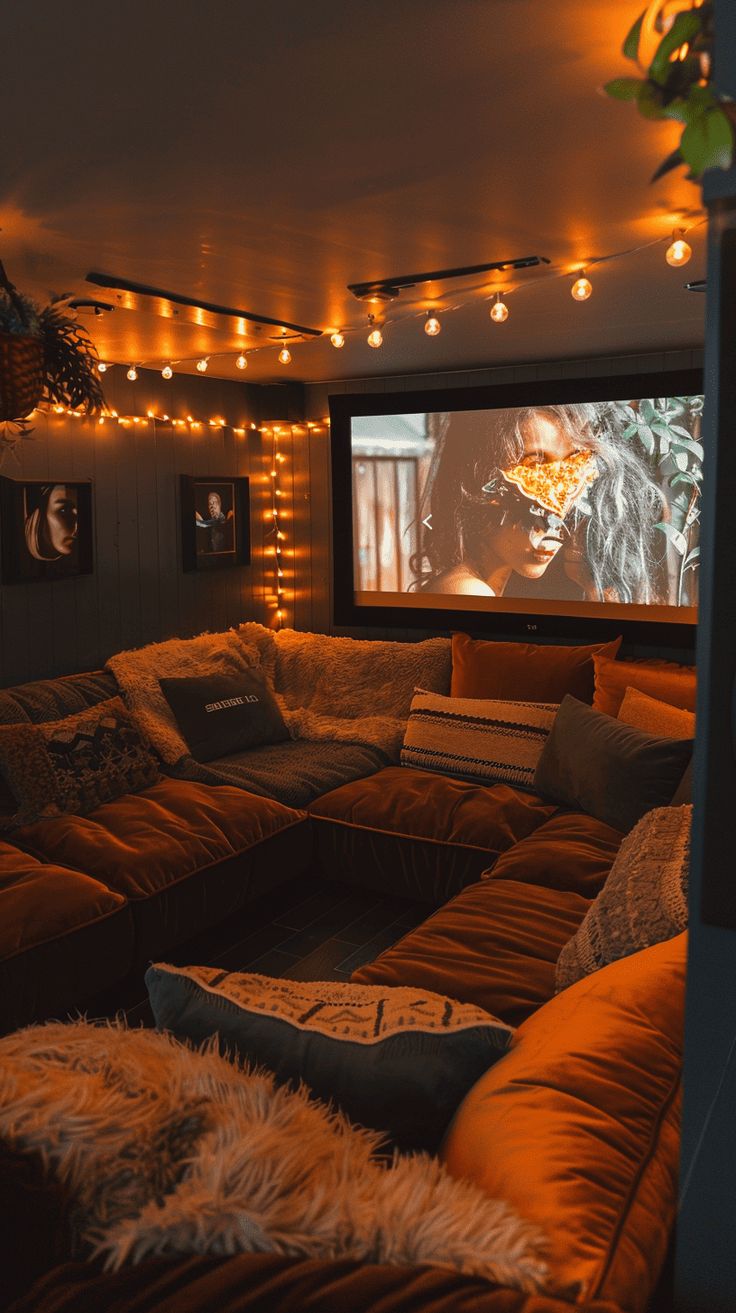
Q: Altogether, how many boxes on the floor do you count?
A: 0